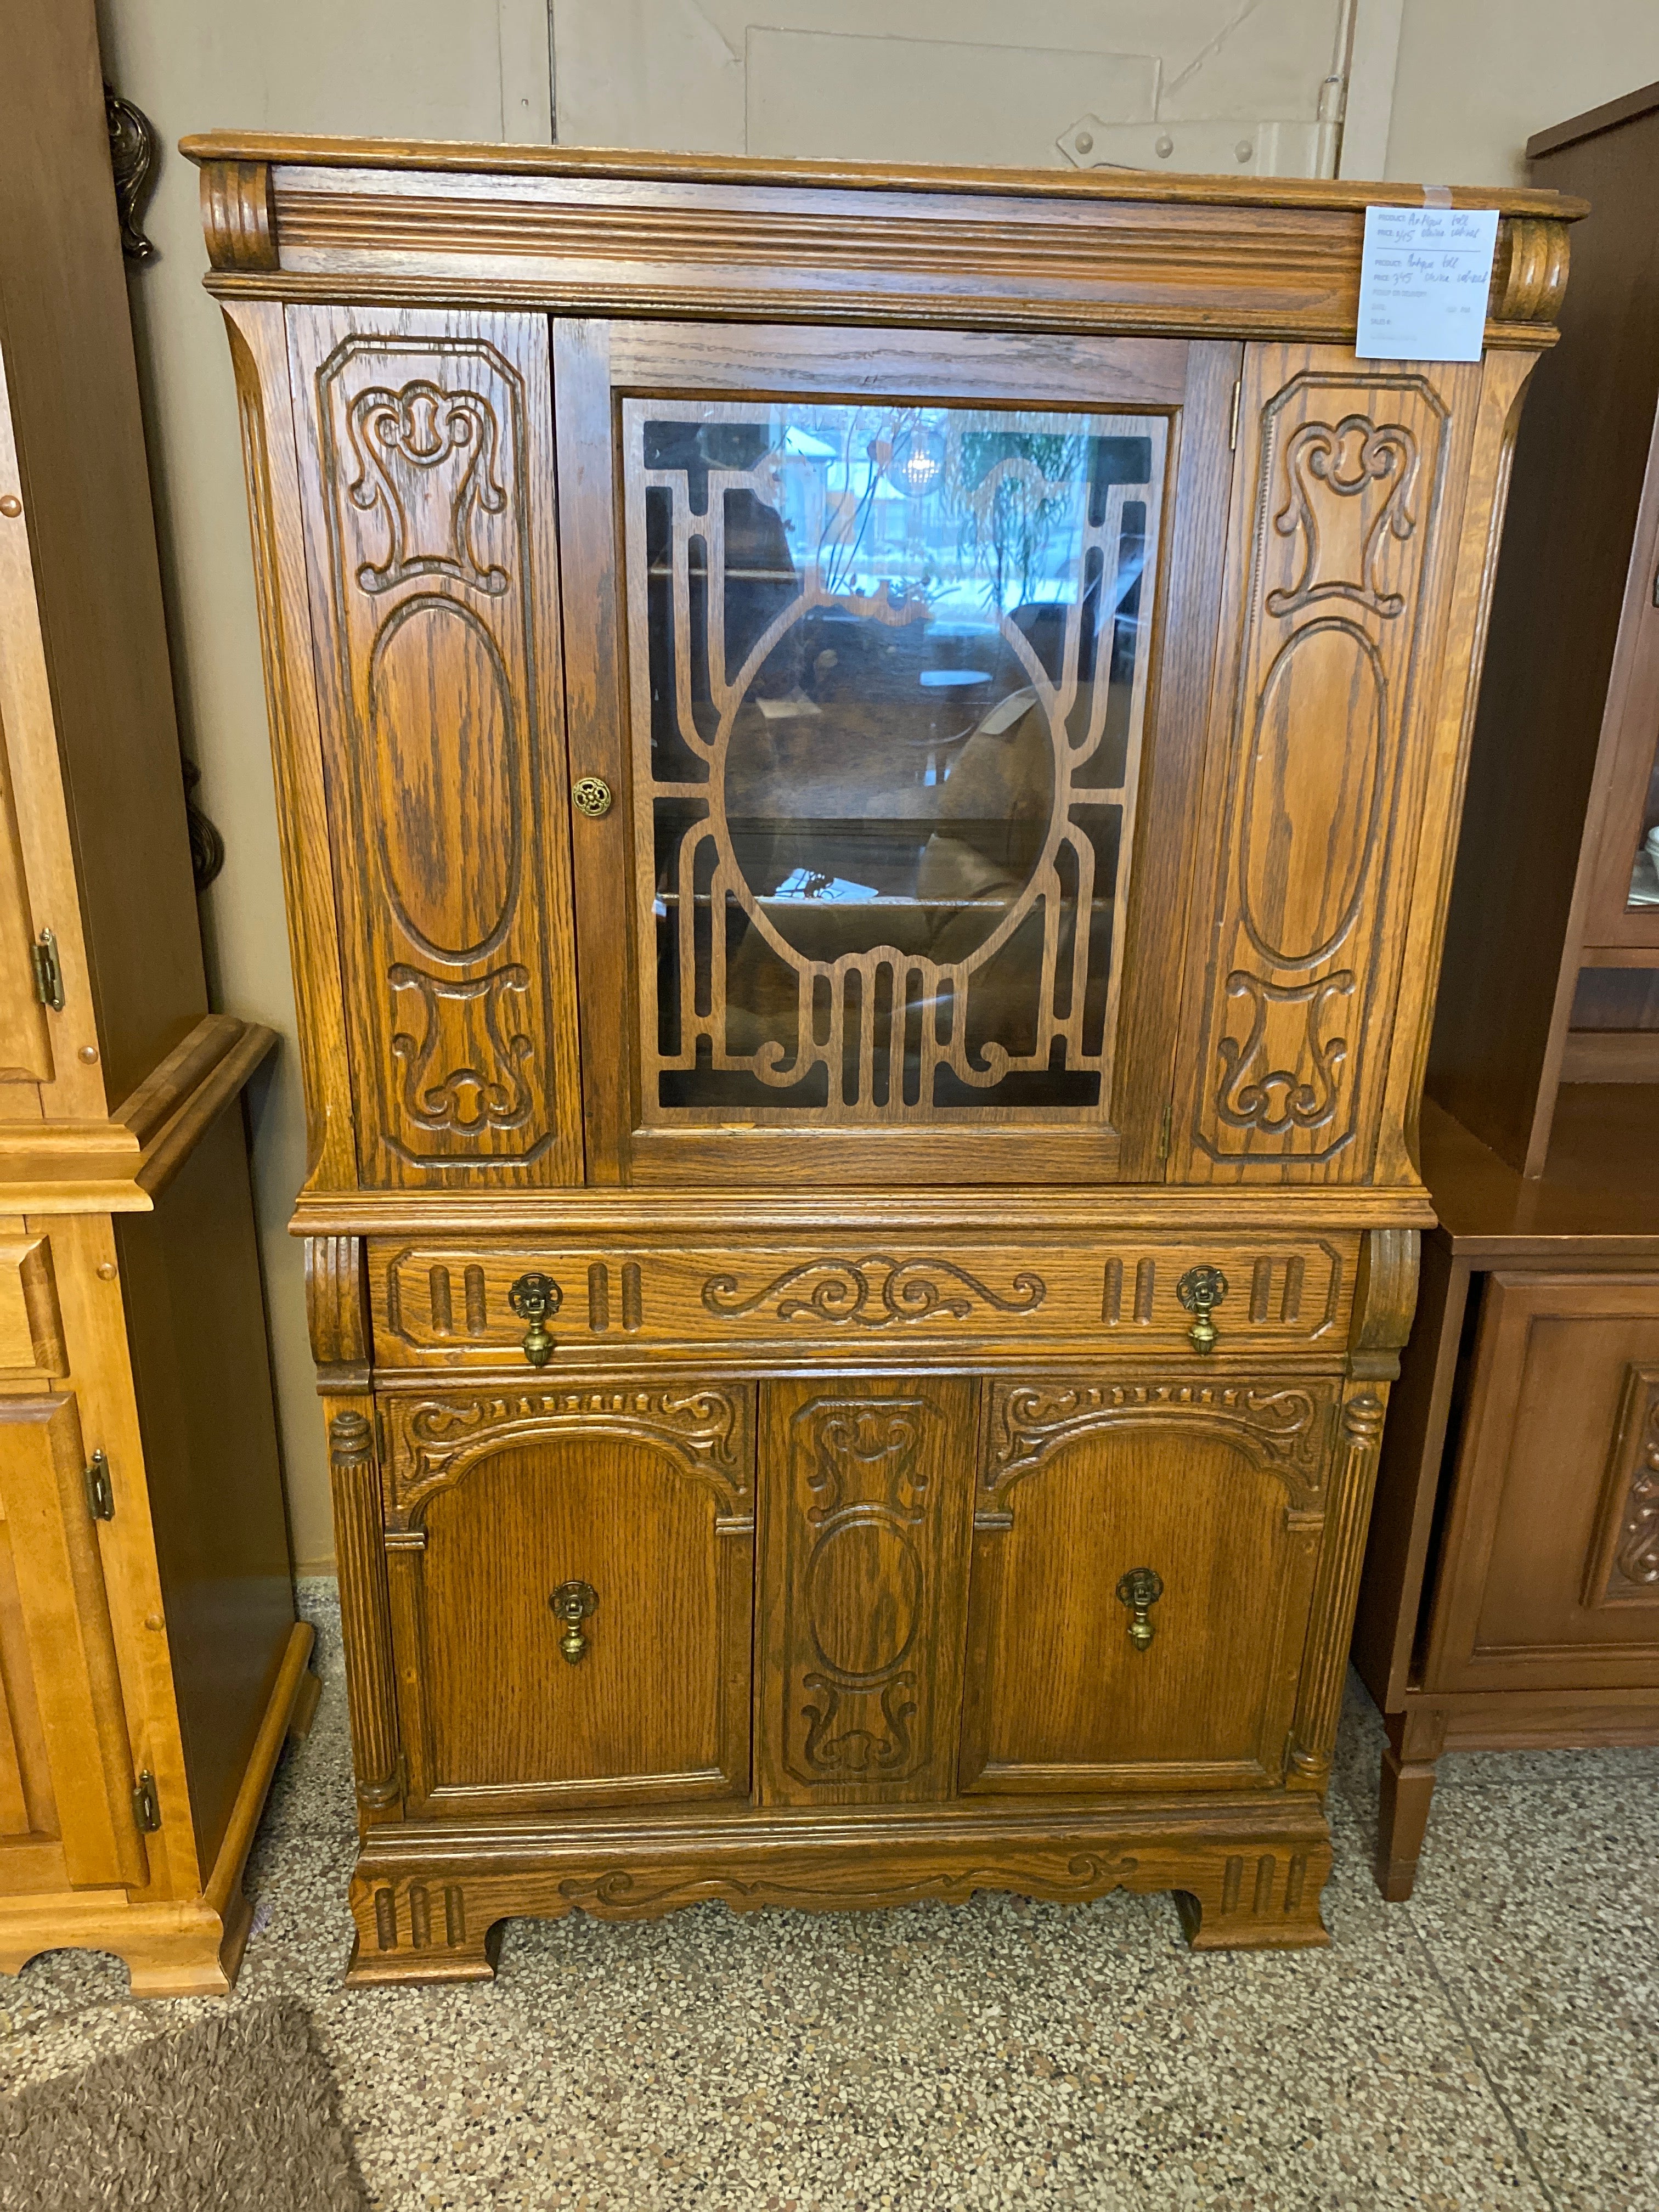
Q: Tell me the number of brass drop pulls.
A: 4